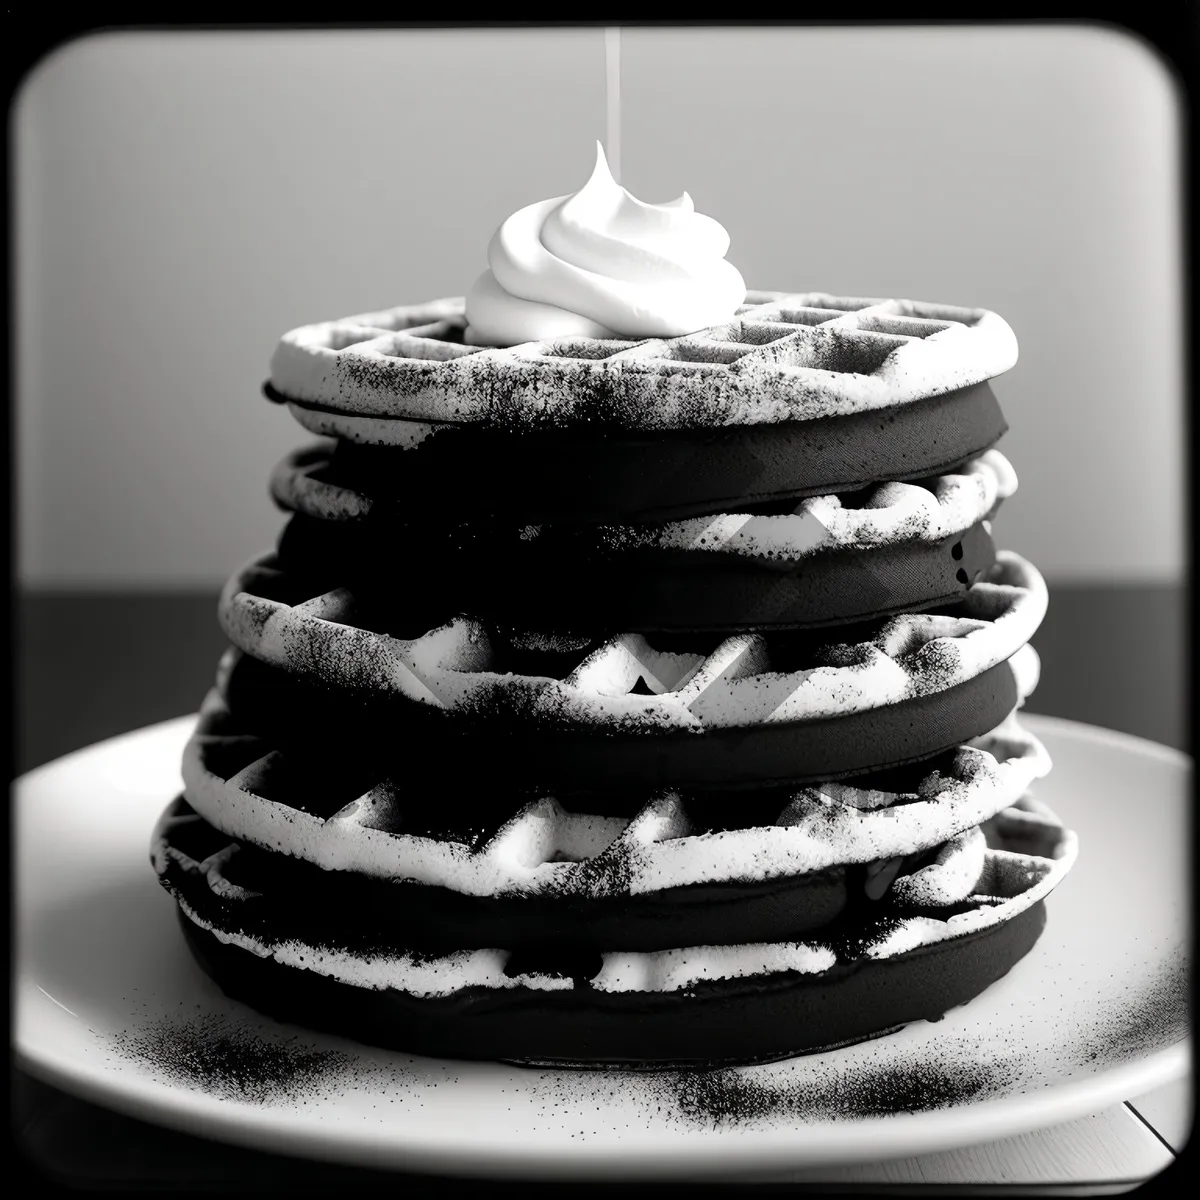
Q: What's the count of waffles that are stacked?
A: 5